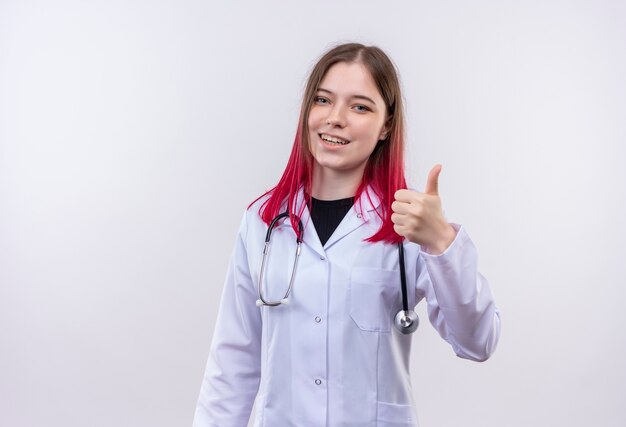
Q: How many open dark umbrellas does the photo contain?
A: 0